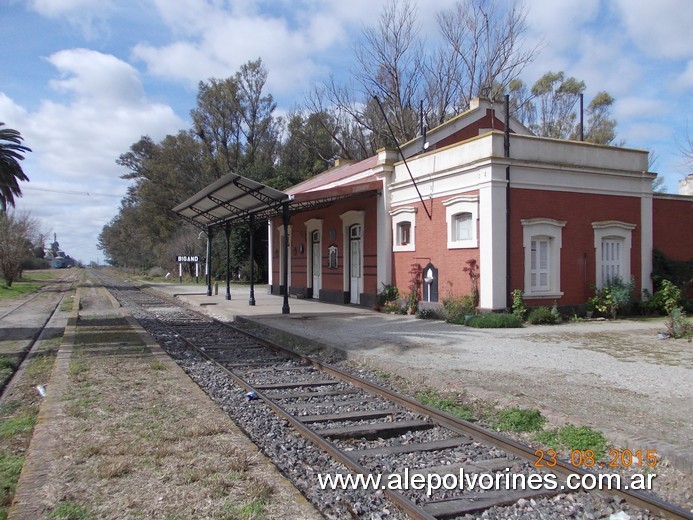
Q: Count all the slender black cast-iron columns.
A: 4